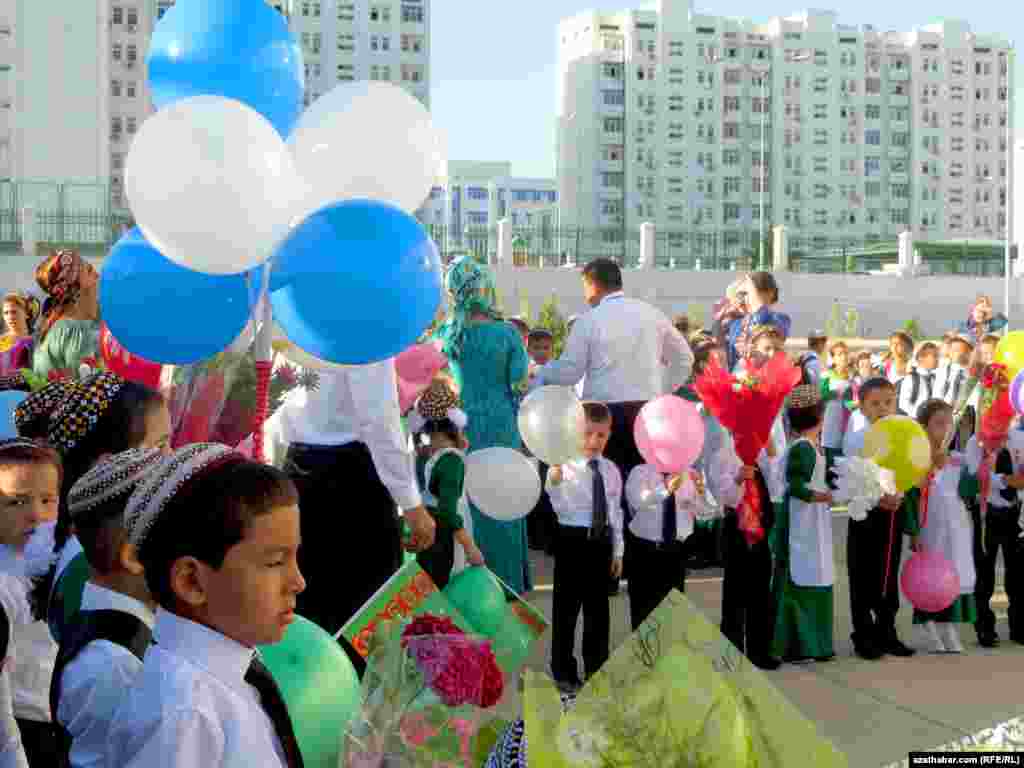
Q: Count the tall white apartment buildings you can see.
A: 2